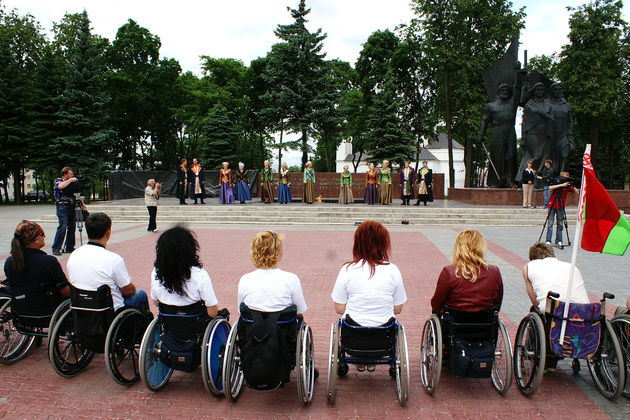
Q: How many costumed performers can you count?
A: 12